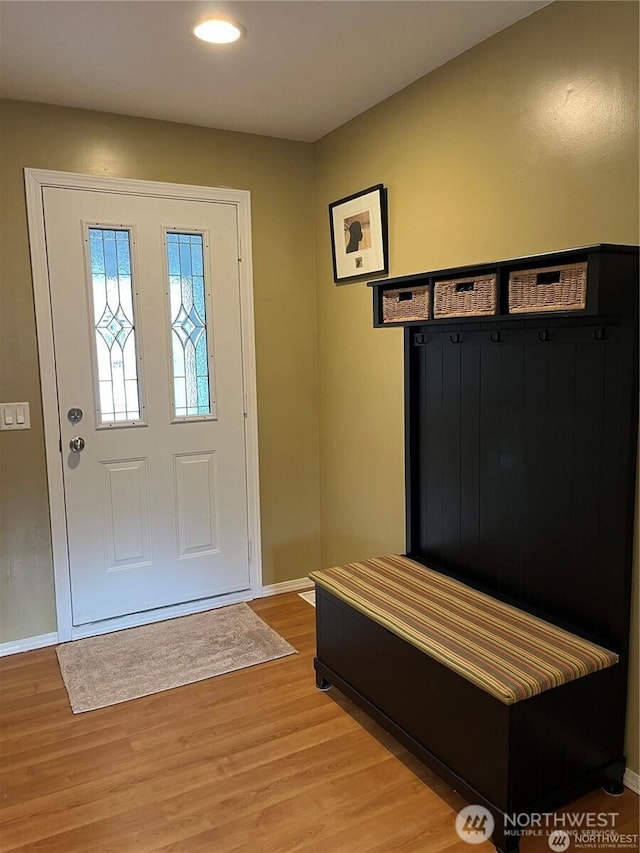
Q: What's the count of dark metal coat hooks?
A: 5